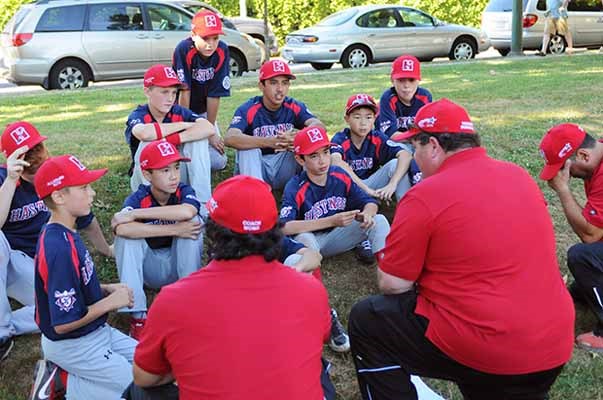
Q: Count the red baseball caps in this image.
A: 12